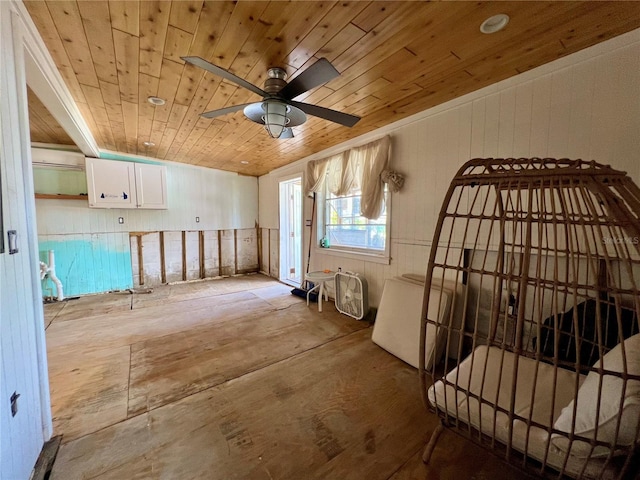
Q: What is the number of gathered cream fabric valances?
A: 1